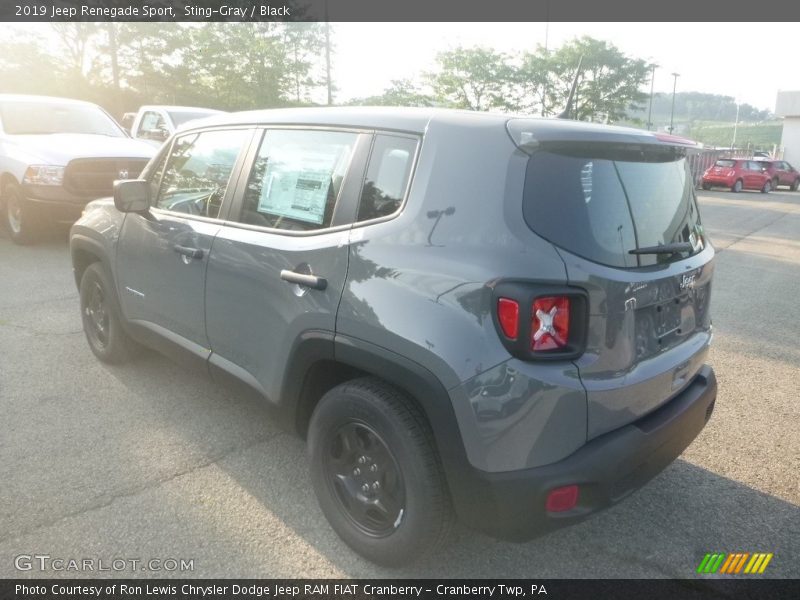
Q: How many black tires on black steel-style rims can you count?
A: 2